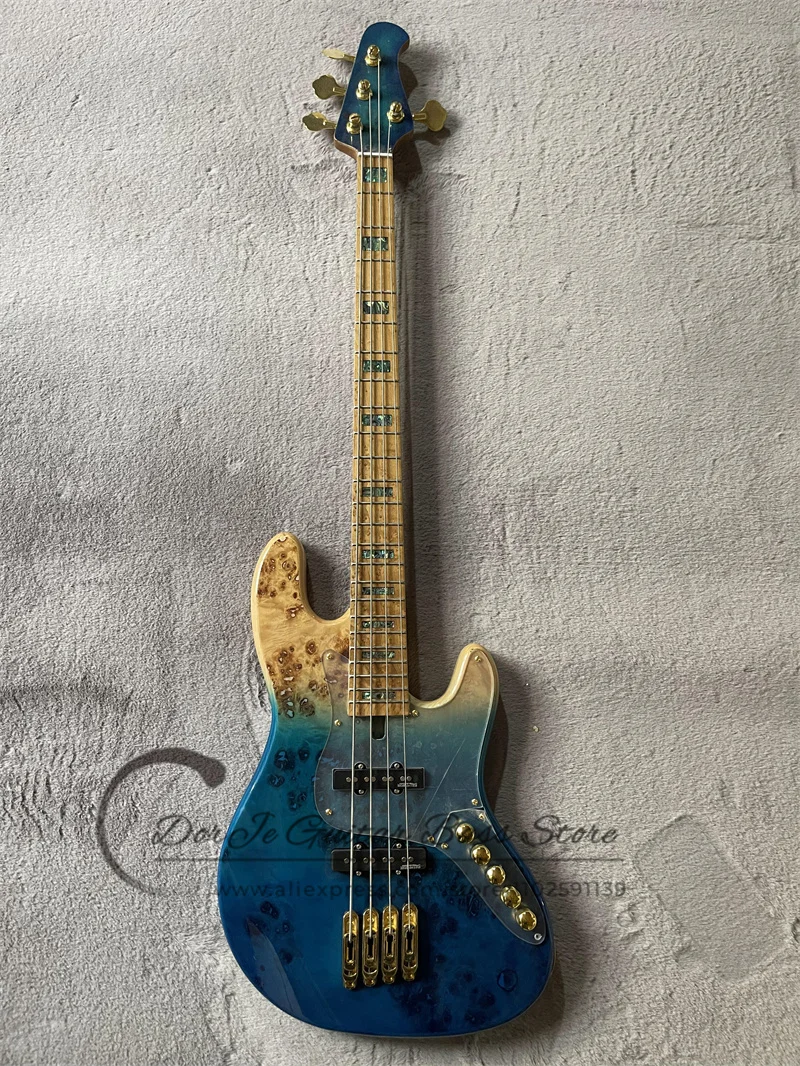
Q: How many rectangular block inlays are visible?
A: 11